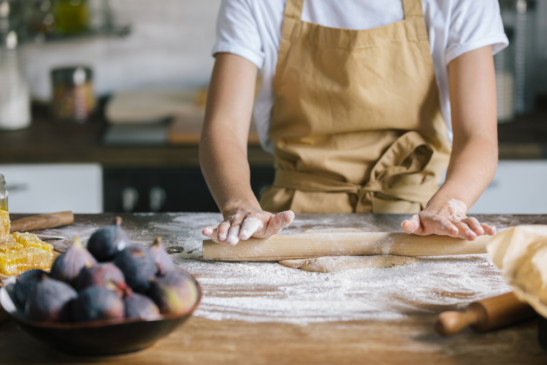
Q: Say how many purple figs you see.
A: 10